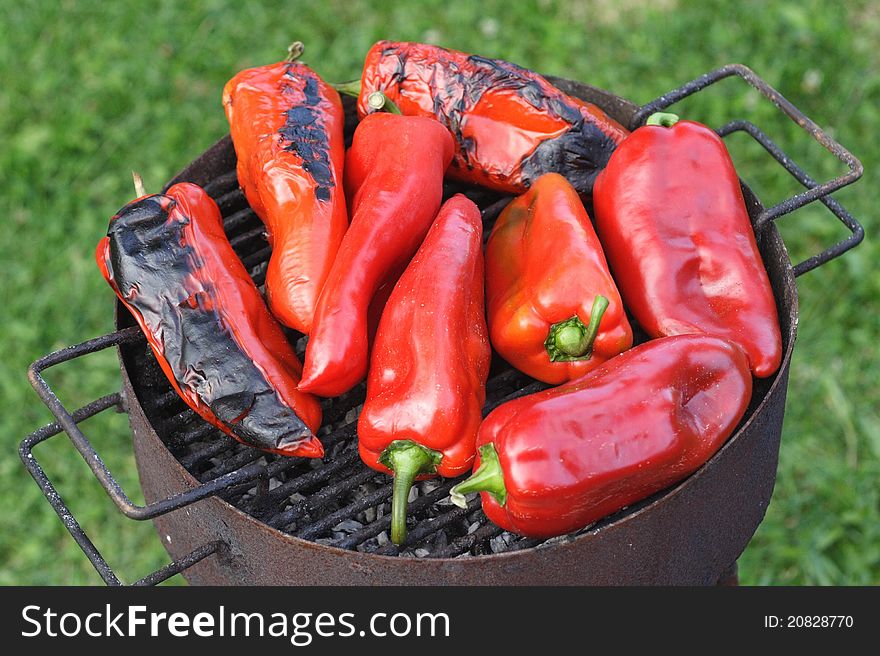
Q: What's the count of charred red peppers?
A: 3